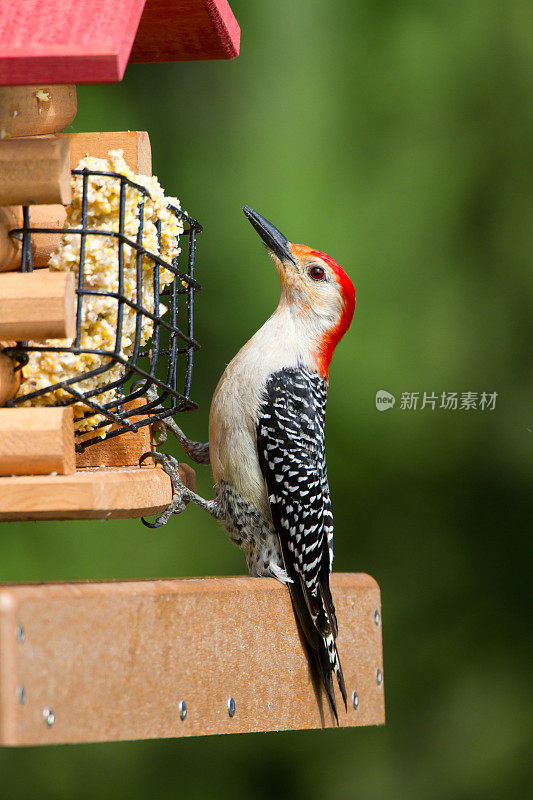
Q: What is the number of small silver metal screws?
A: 8